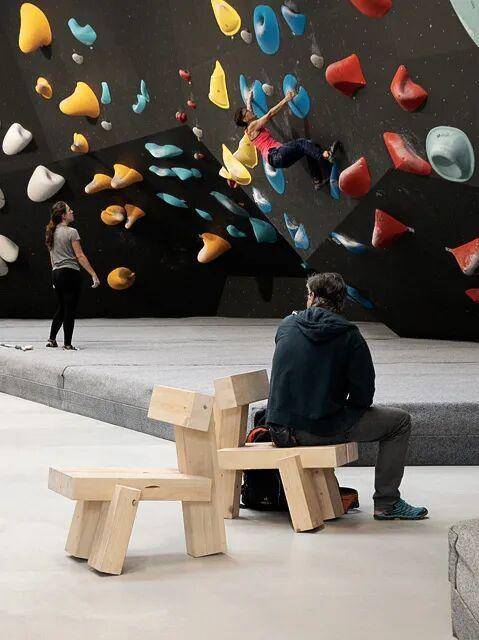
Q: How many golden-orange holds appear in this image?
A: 10